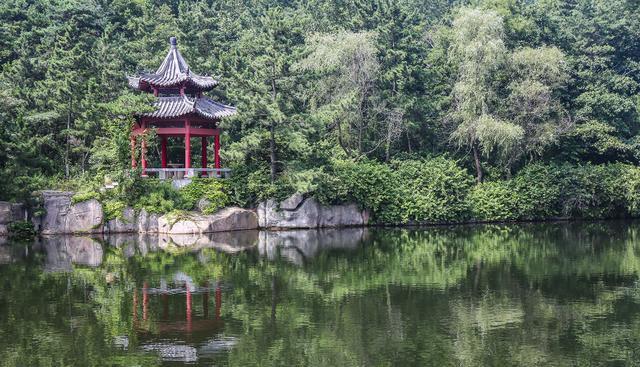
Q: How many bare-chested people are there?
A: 0